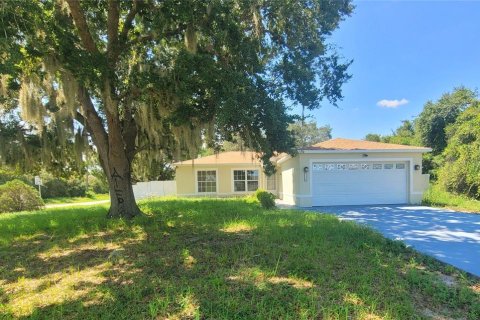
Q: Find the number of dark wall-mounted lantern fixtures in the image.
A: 2